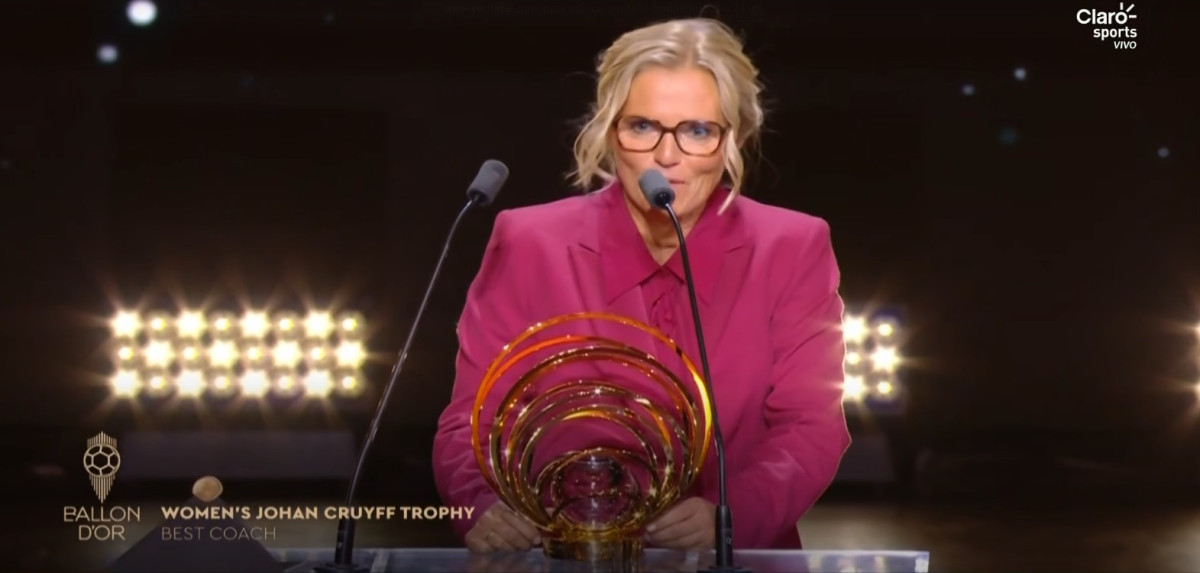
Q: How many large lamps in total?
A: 15